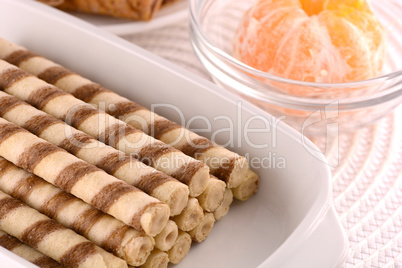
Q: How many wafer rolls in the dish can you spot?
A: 15